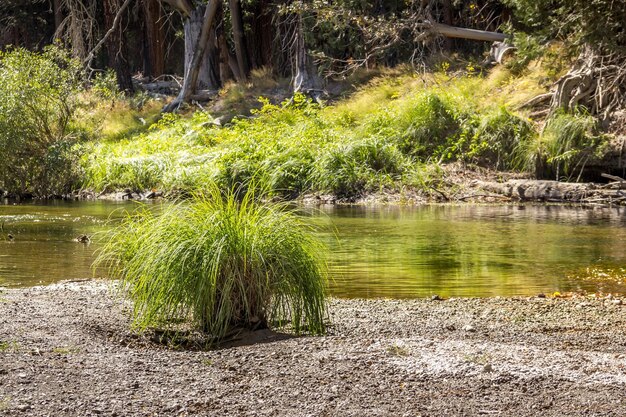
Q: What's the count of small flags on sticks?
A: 0